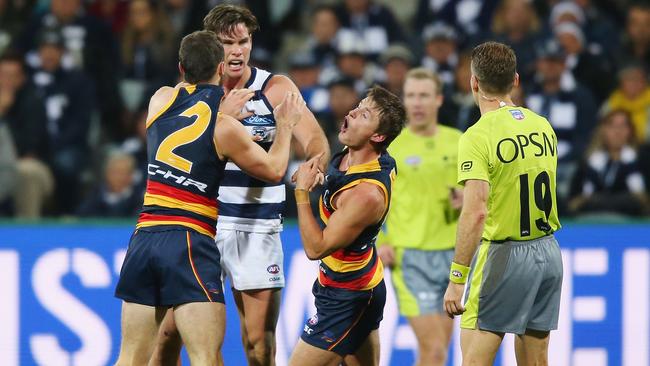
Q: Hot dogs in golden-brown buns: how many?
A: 0